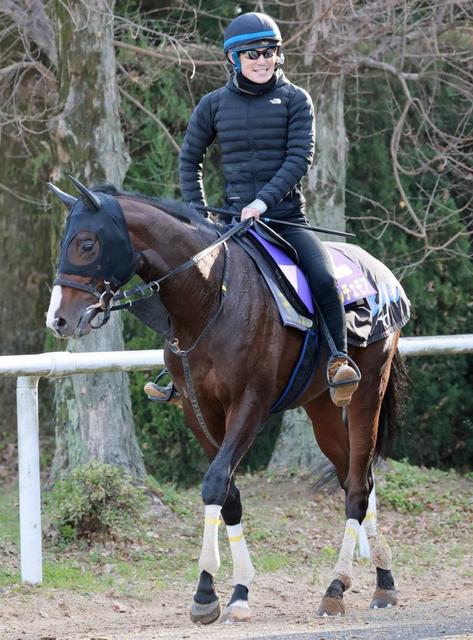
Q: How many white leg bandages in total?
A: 4